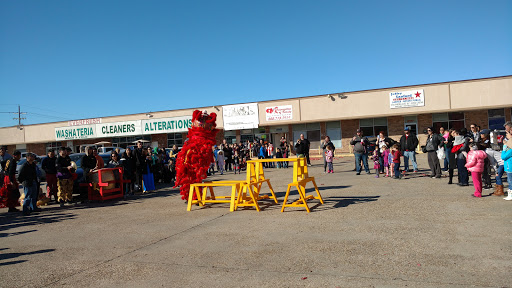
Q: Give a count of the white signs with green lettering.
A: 3